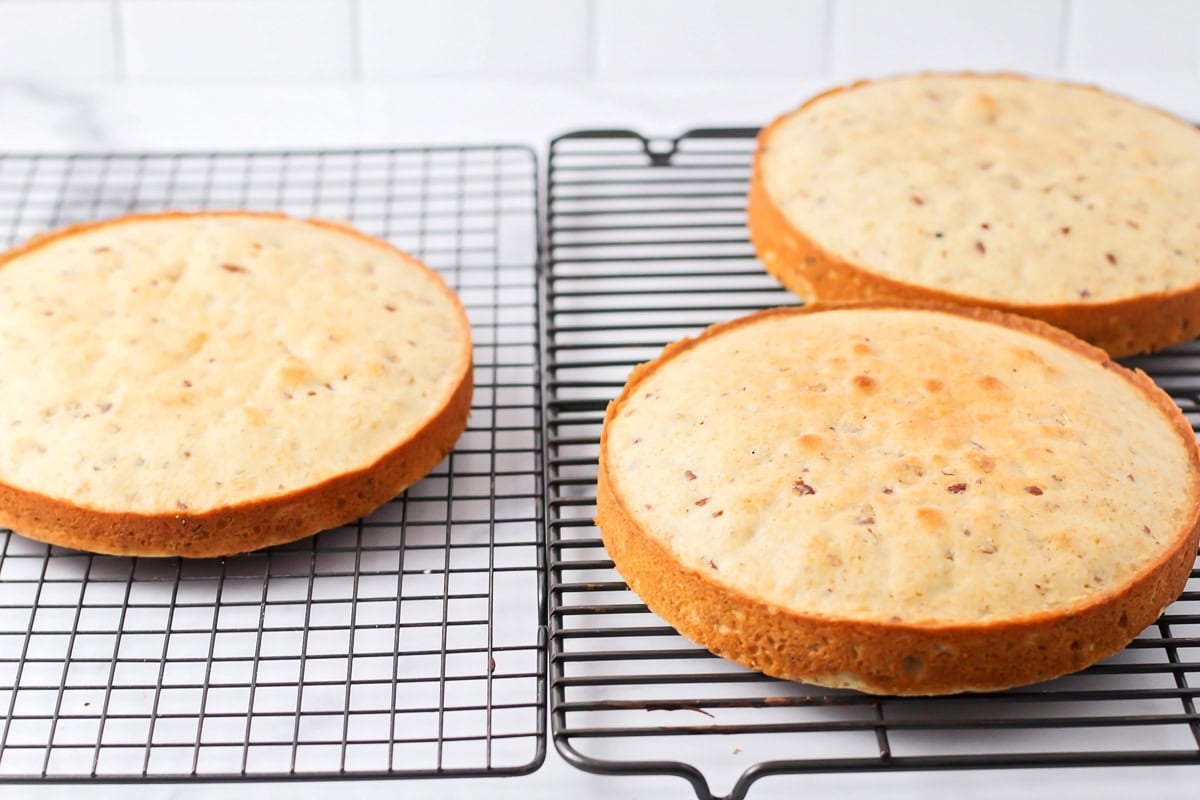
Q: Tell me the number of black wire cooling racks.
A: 2